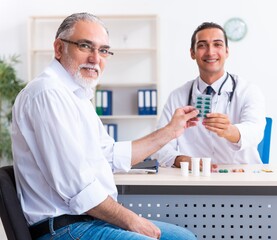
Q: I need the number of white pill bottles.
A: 3